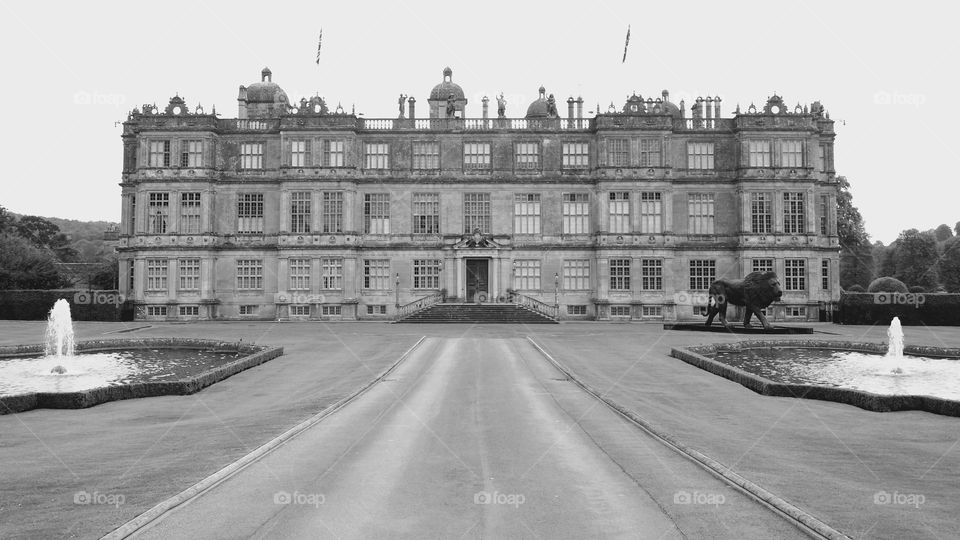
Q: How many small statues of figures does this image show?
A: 4